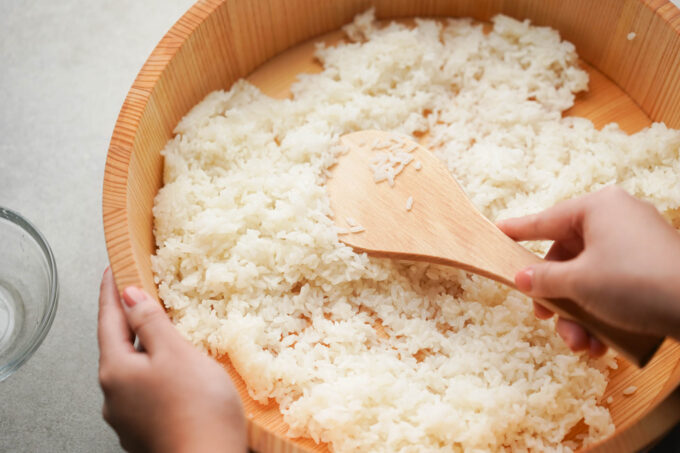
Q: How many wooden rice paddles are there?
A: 1